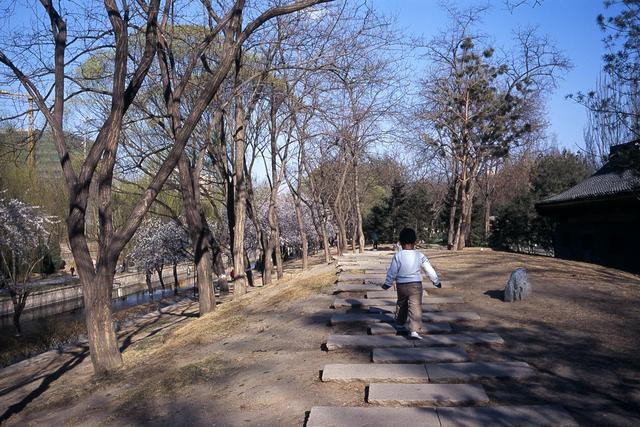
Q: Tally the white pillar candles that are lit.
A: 0